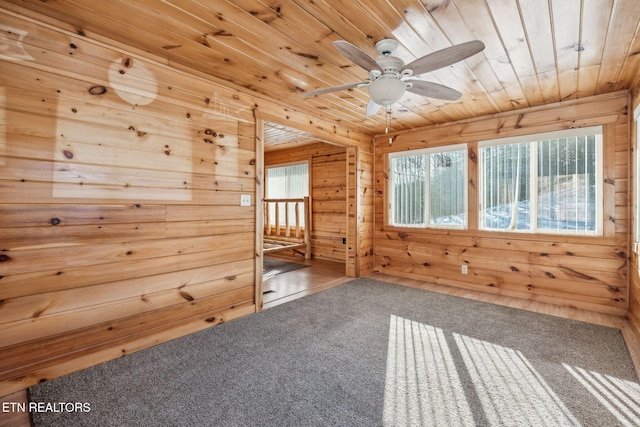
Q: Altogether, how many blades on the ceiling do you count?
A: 5